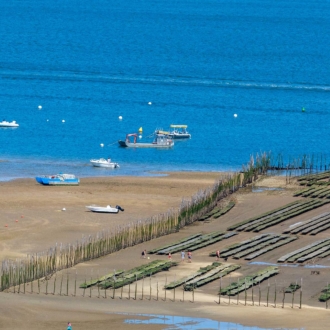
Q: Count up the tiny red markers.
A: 3